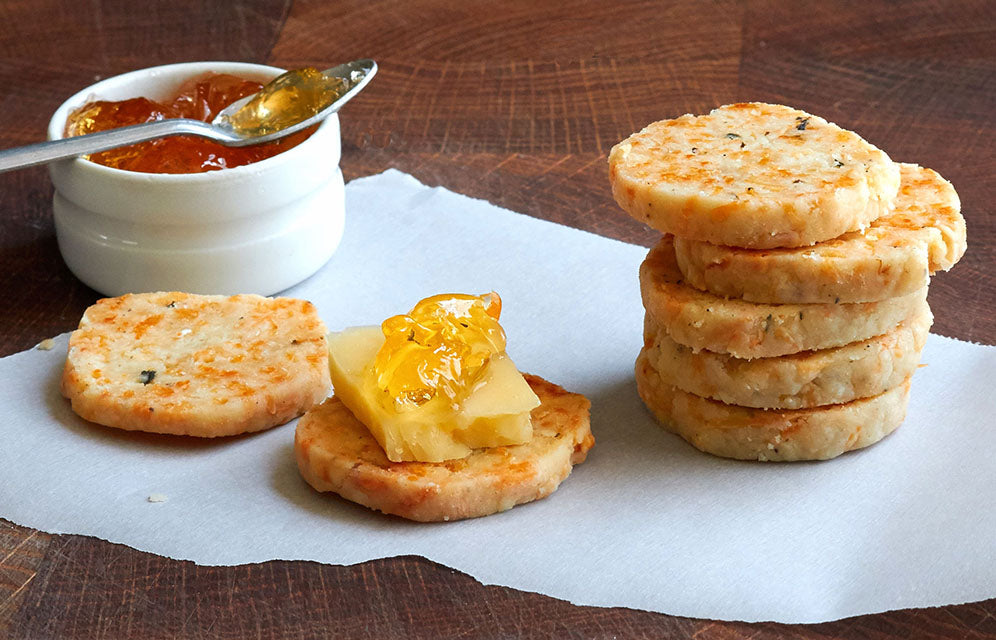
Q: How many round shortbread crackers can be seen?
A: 7